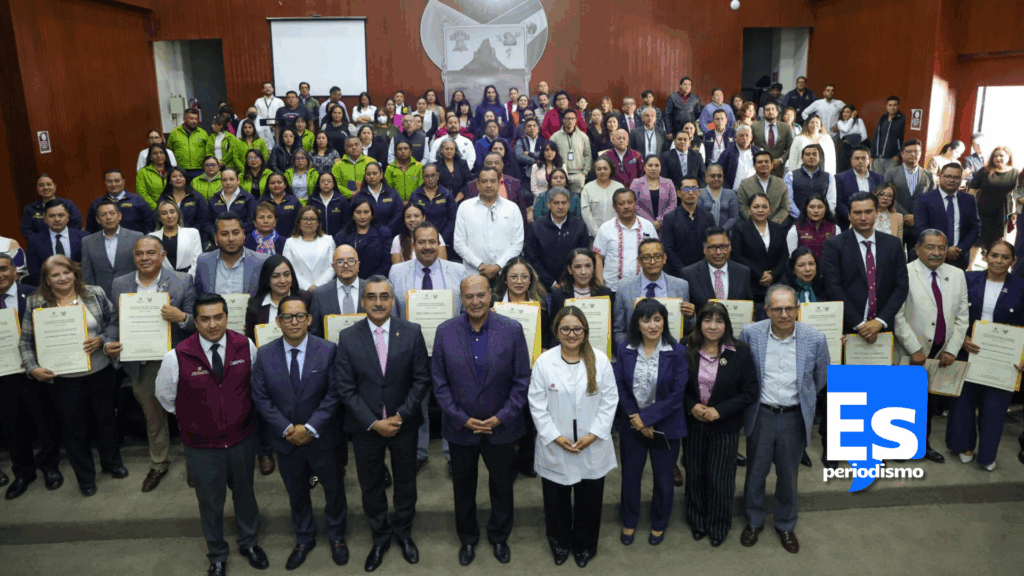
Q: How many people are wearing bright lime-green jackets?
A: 10